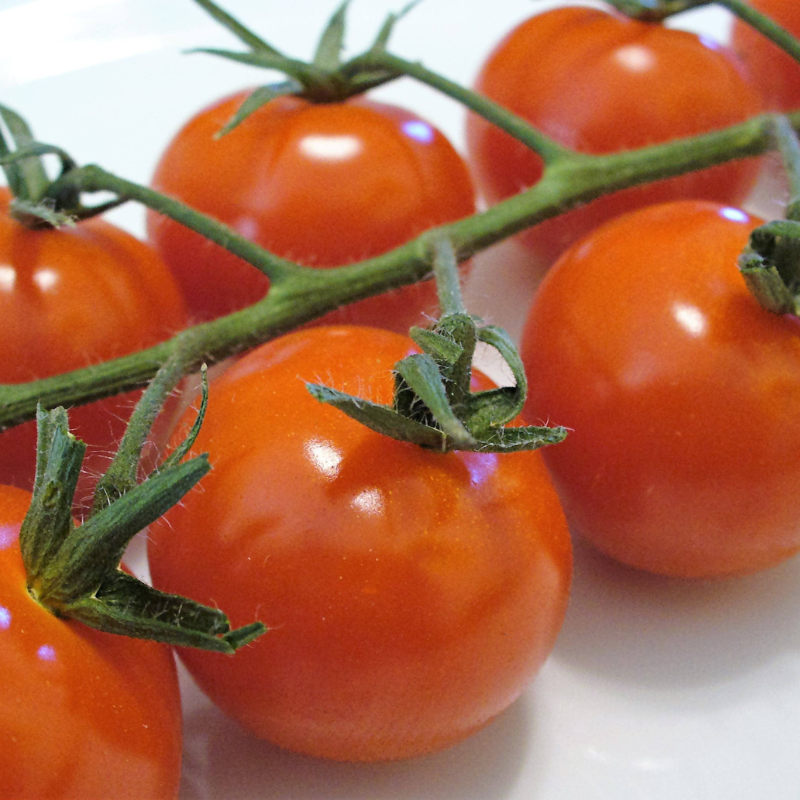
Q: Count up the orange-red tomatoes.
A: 7